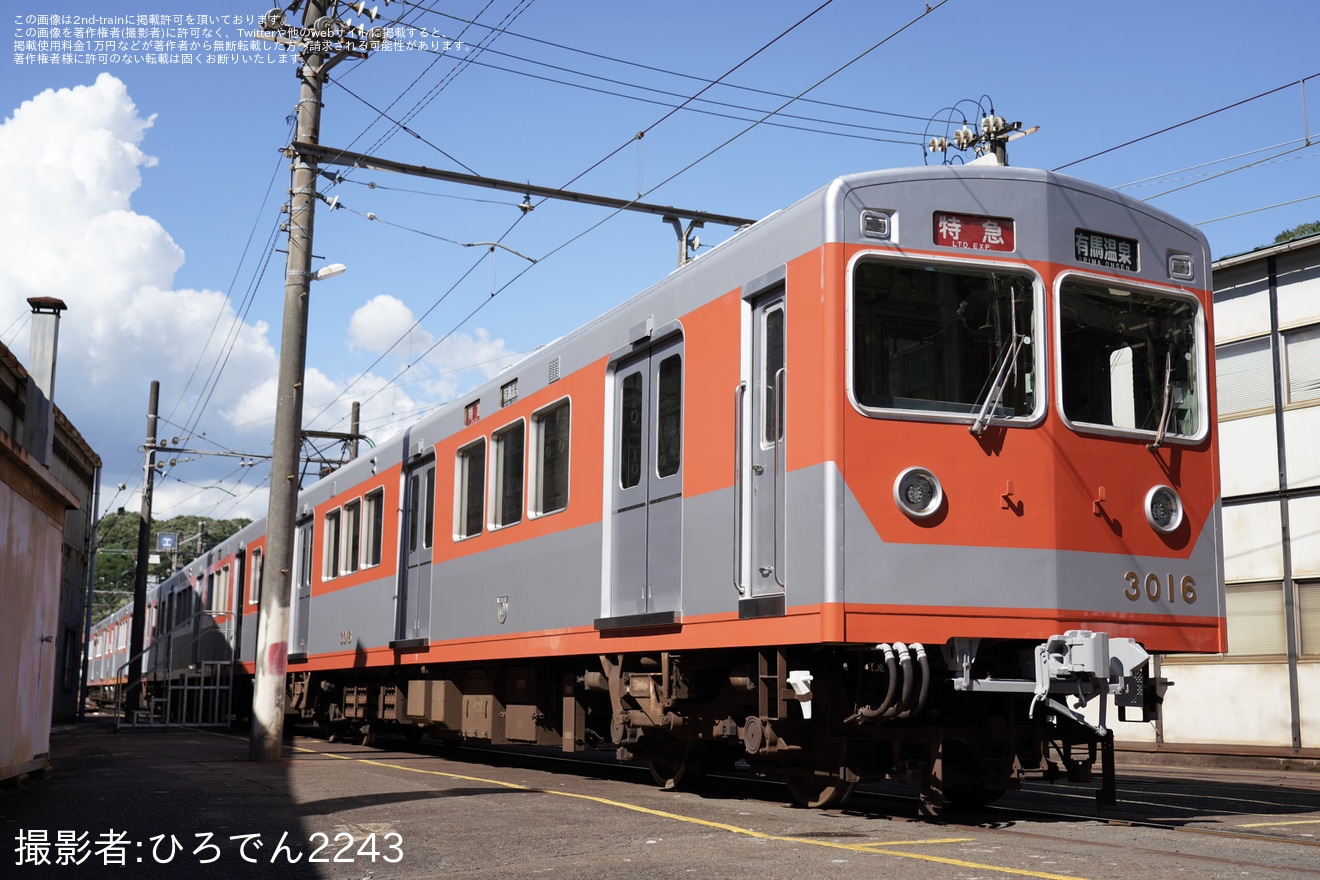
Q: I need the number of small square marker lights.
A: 2